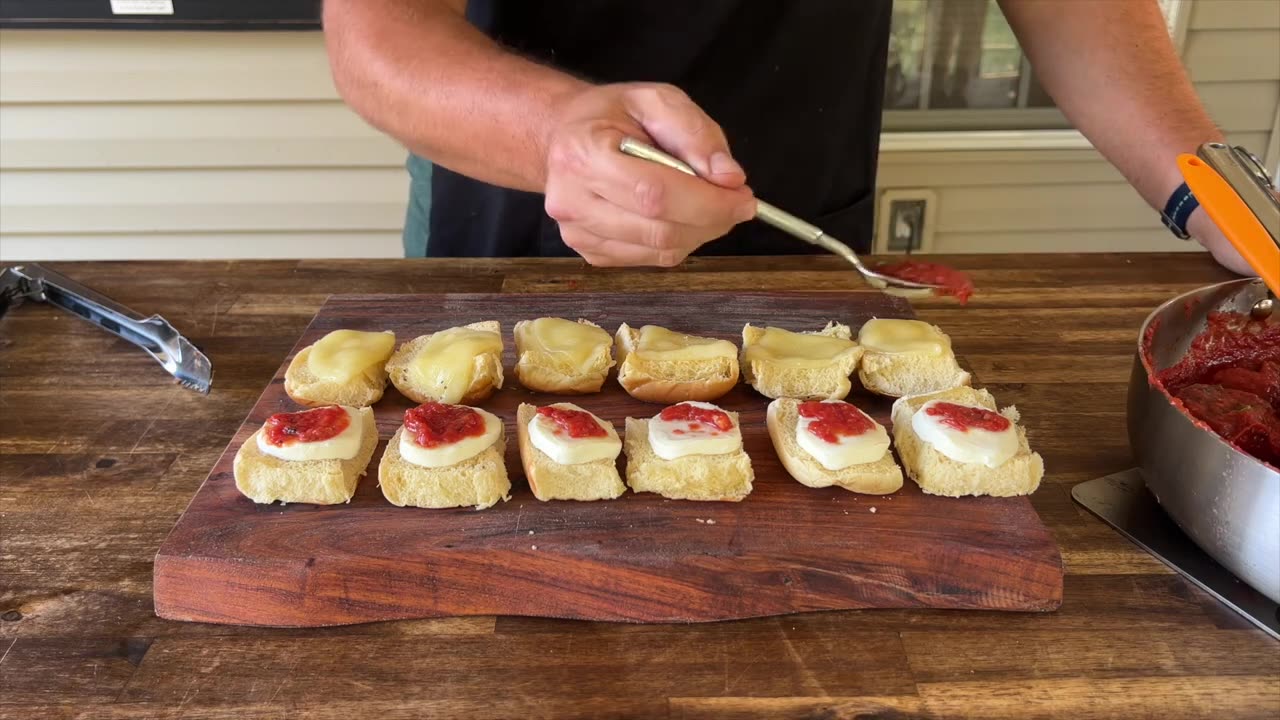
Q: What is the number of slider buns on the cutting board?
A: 12